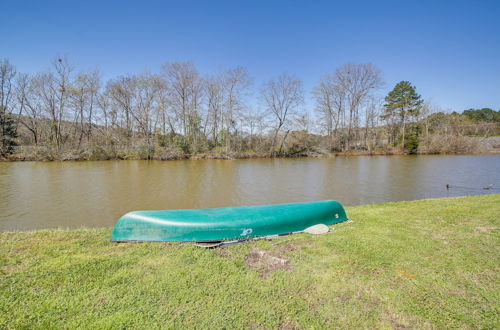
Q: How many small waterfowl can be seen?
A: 2